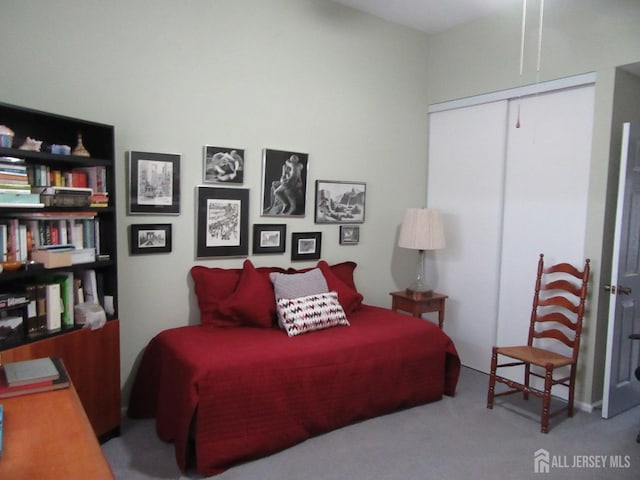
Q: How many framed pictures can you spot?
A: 9